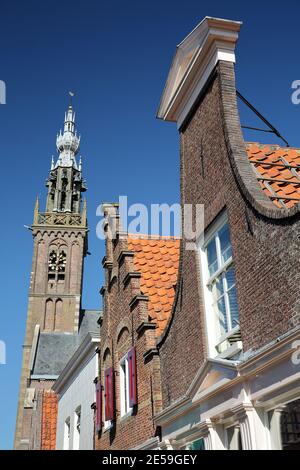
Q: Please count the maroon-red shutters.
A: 3